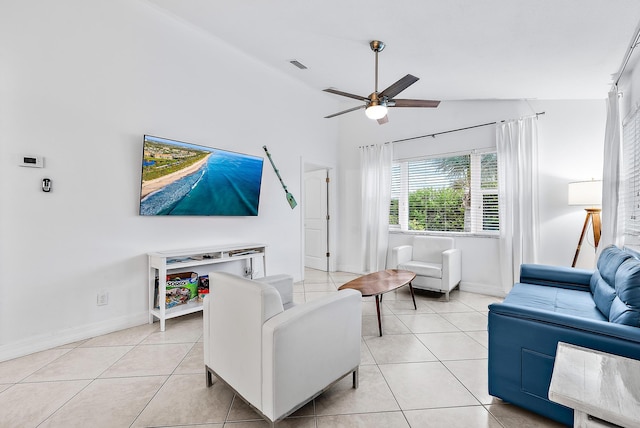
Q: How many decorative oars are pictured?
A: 1